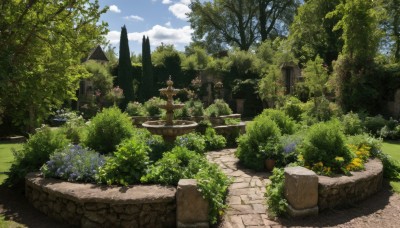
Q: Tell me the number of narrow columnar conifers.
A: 2